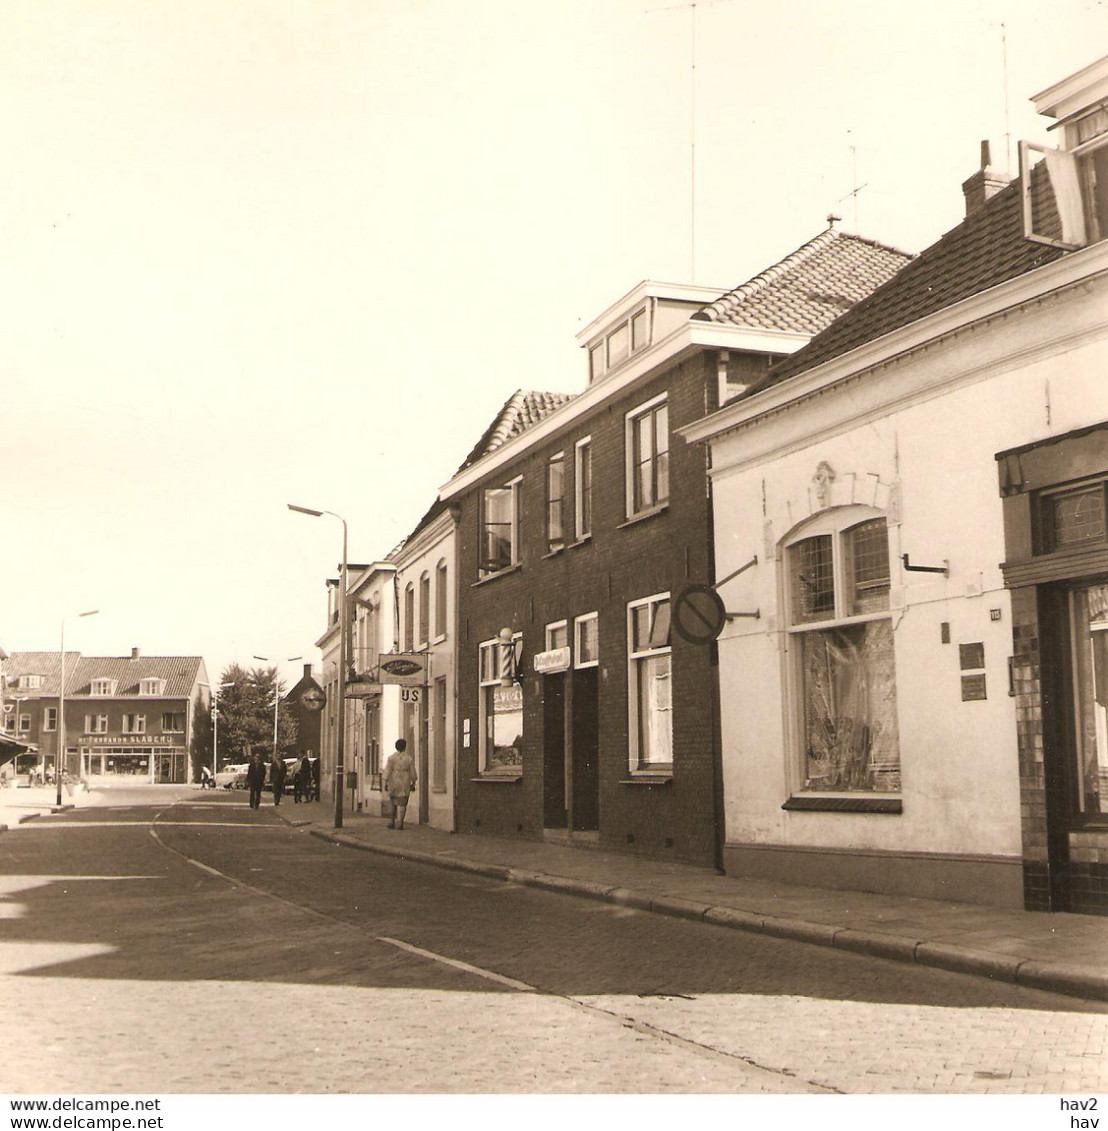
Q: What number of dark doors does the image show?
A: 2